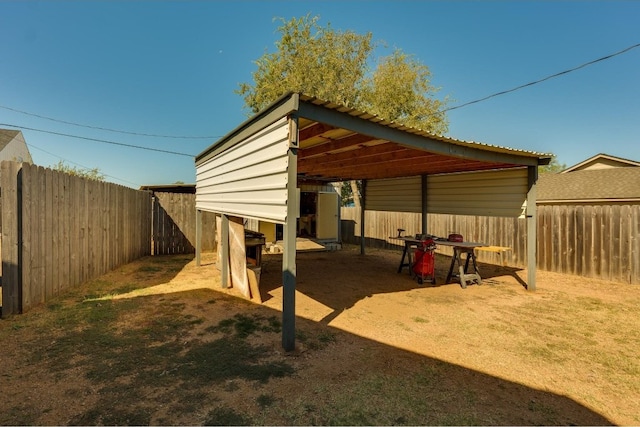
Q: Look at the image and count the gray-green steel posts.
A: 6